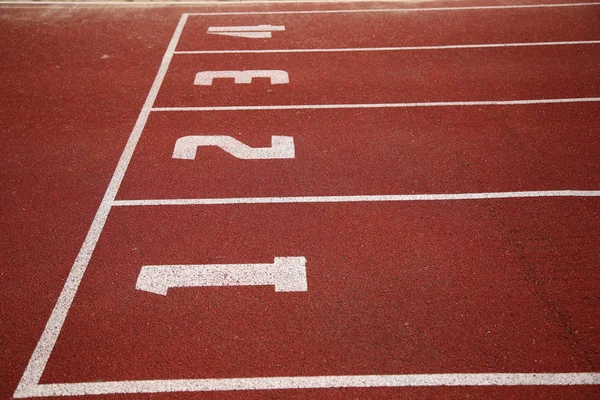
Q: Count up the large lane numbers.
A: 4